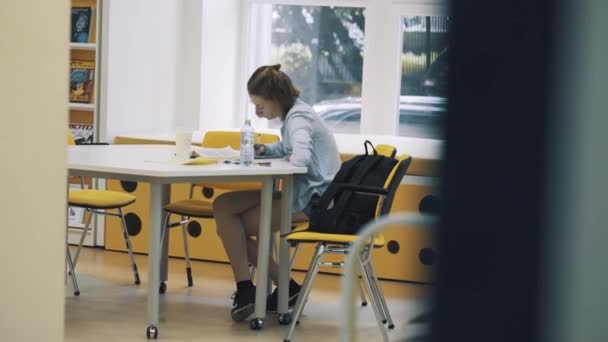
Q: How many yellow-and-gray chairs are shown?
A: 4